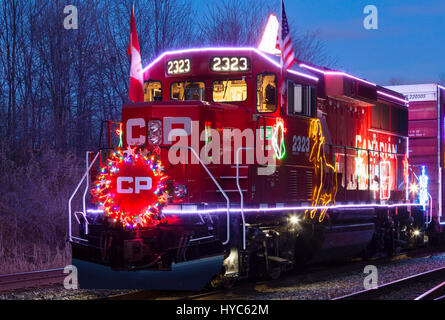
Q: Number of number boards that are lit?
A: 2